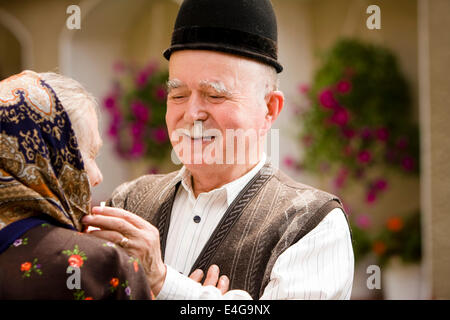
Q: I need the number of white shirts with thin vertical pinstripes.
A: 1